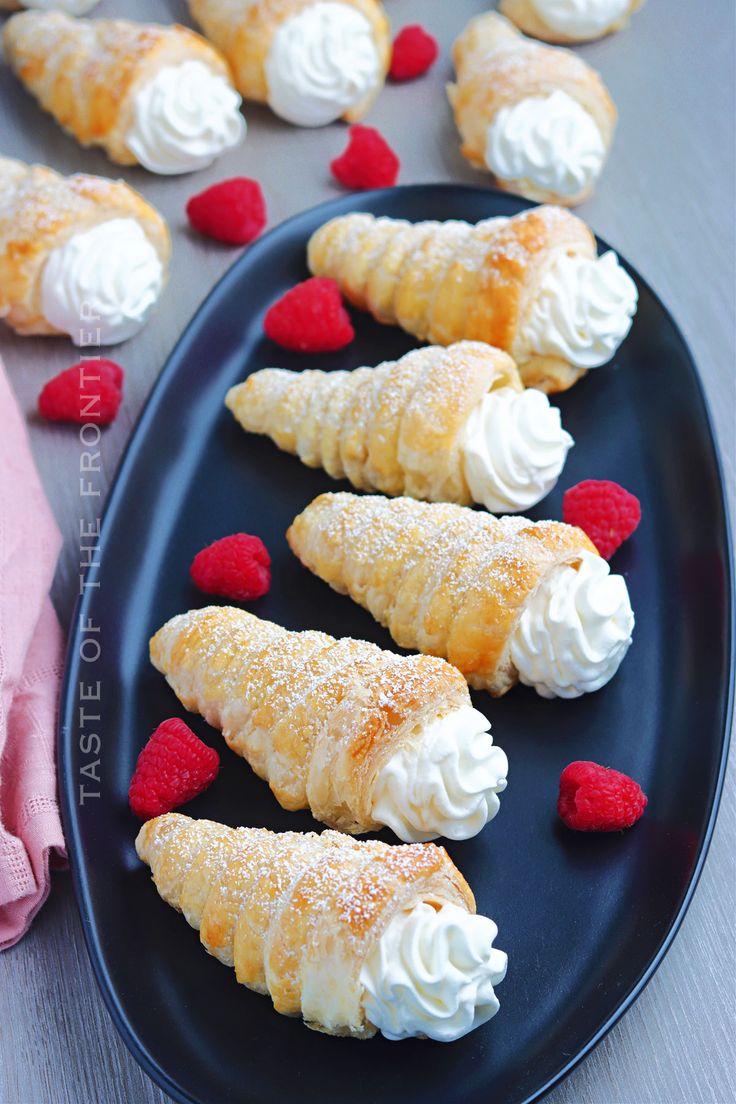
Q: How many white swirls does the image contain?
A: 11